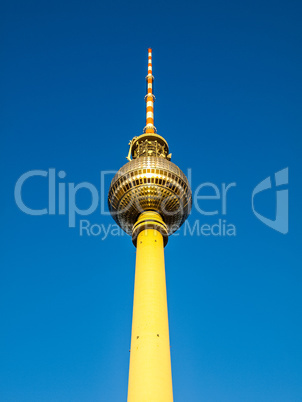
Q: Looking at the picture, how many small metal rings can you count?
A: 3